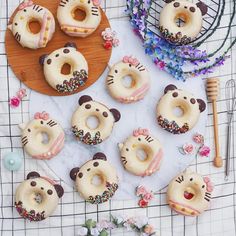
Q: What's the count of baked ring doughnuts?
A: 12